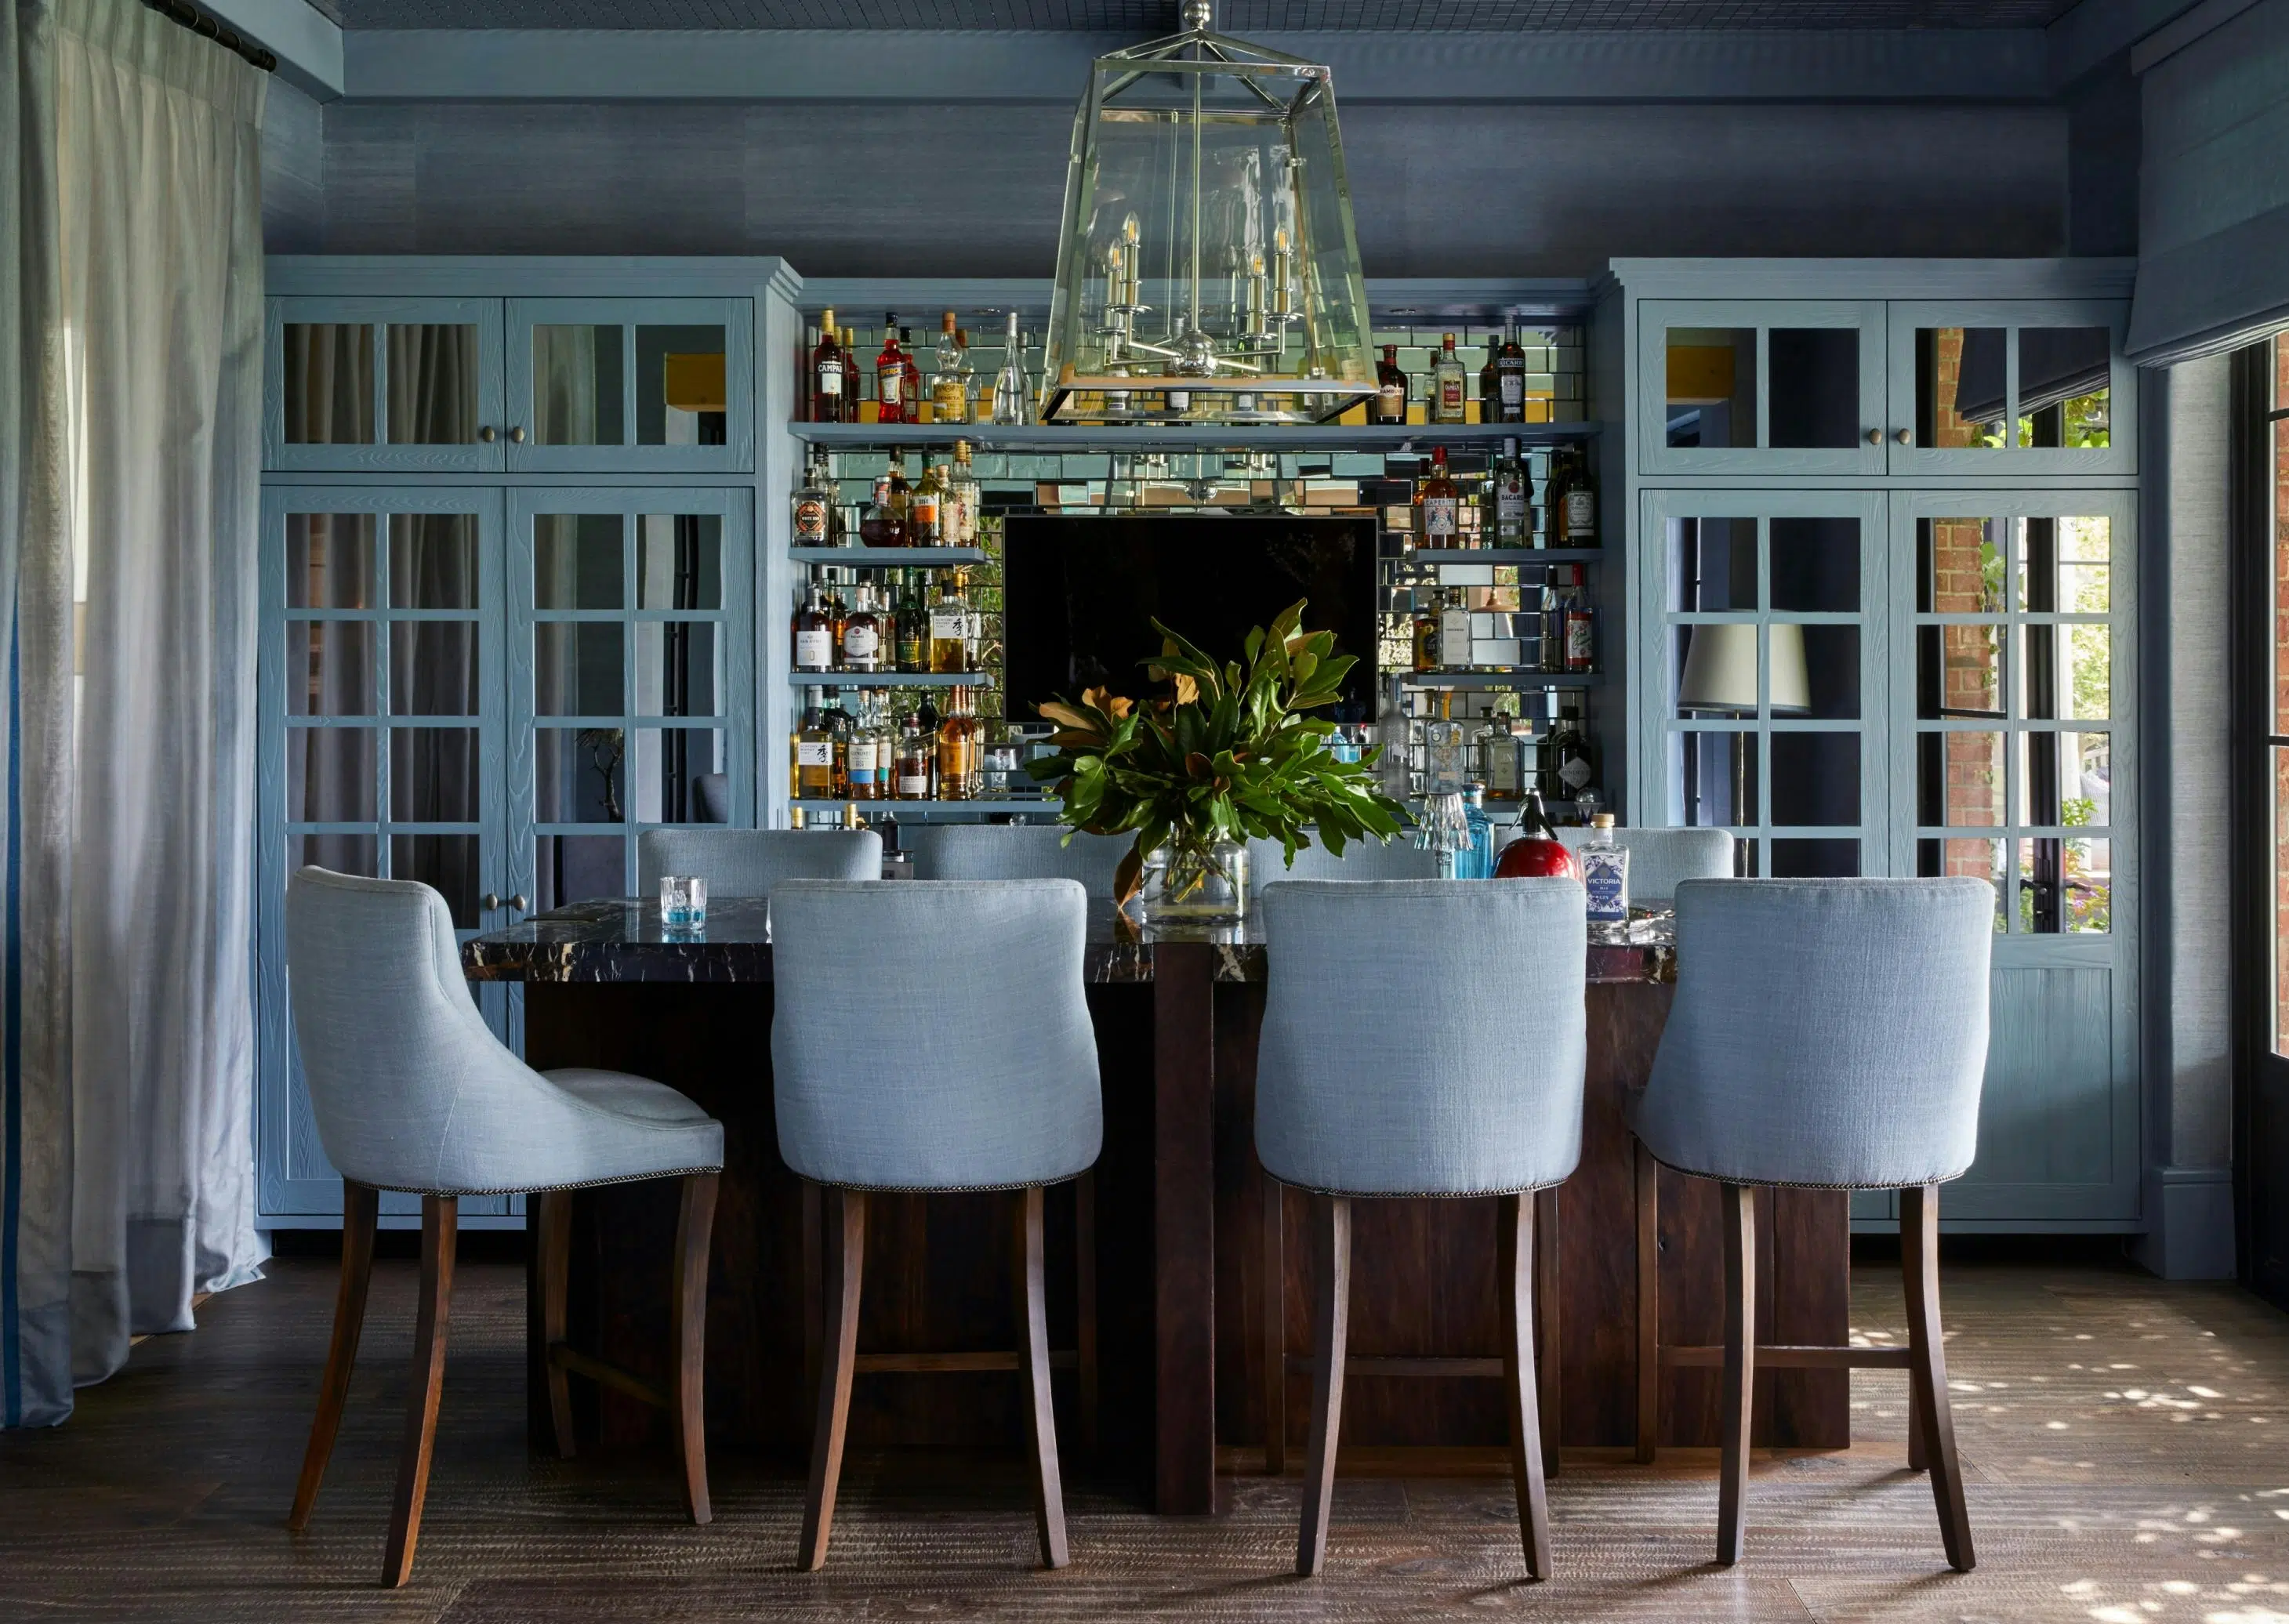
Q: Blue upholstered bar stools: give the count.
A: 8